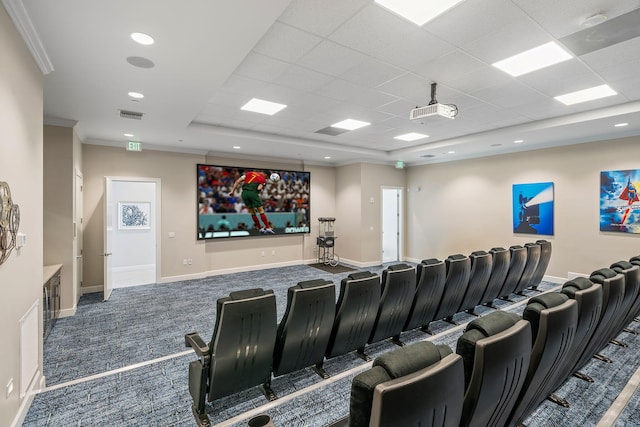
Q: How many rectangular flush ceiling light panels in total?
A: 6